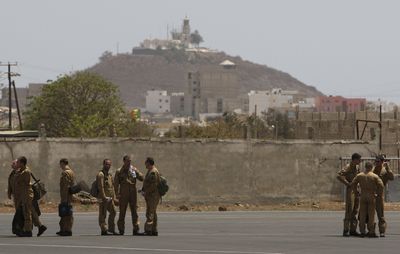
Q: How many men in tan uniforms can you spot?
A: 9